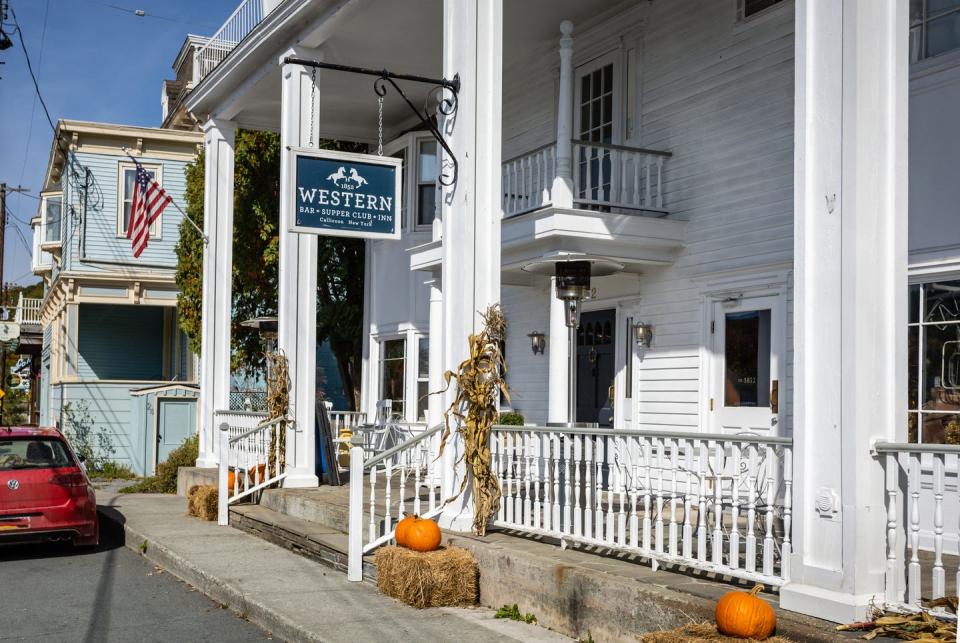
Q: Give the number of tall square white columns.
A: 4